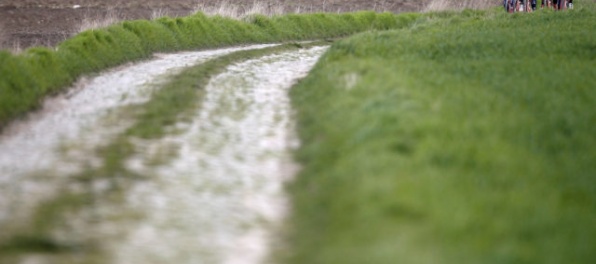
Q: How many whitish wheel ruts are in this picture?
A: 2